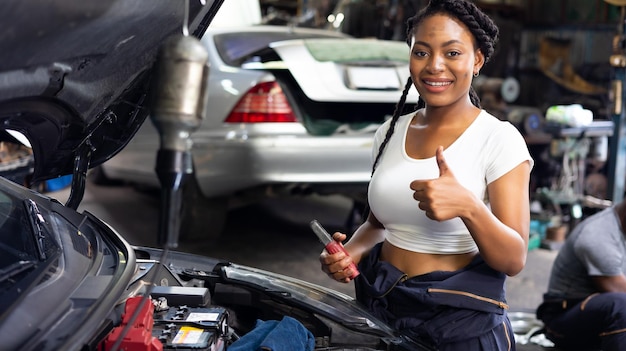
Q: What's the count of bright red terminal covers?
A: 1